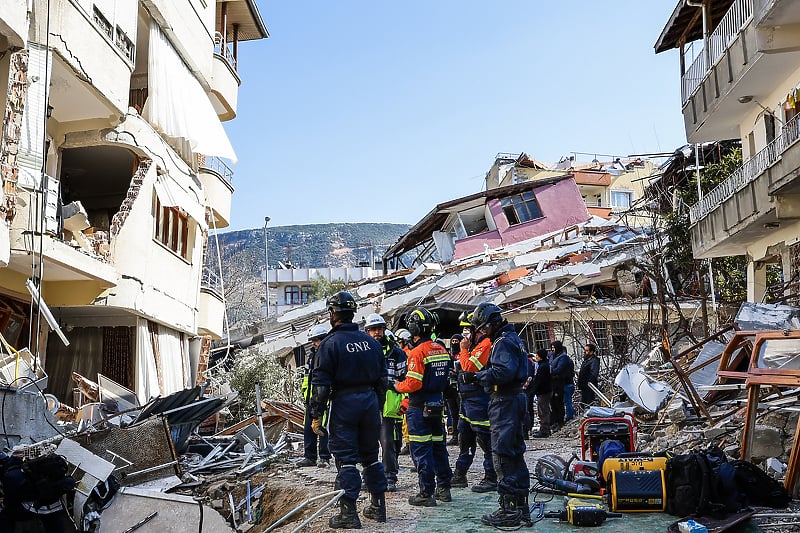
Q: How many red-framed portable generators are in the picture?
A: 1